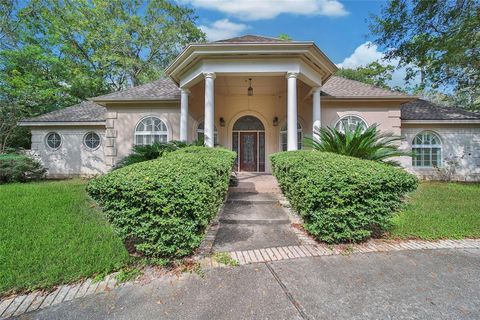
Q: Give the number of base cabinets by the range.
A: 0